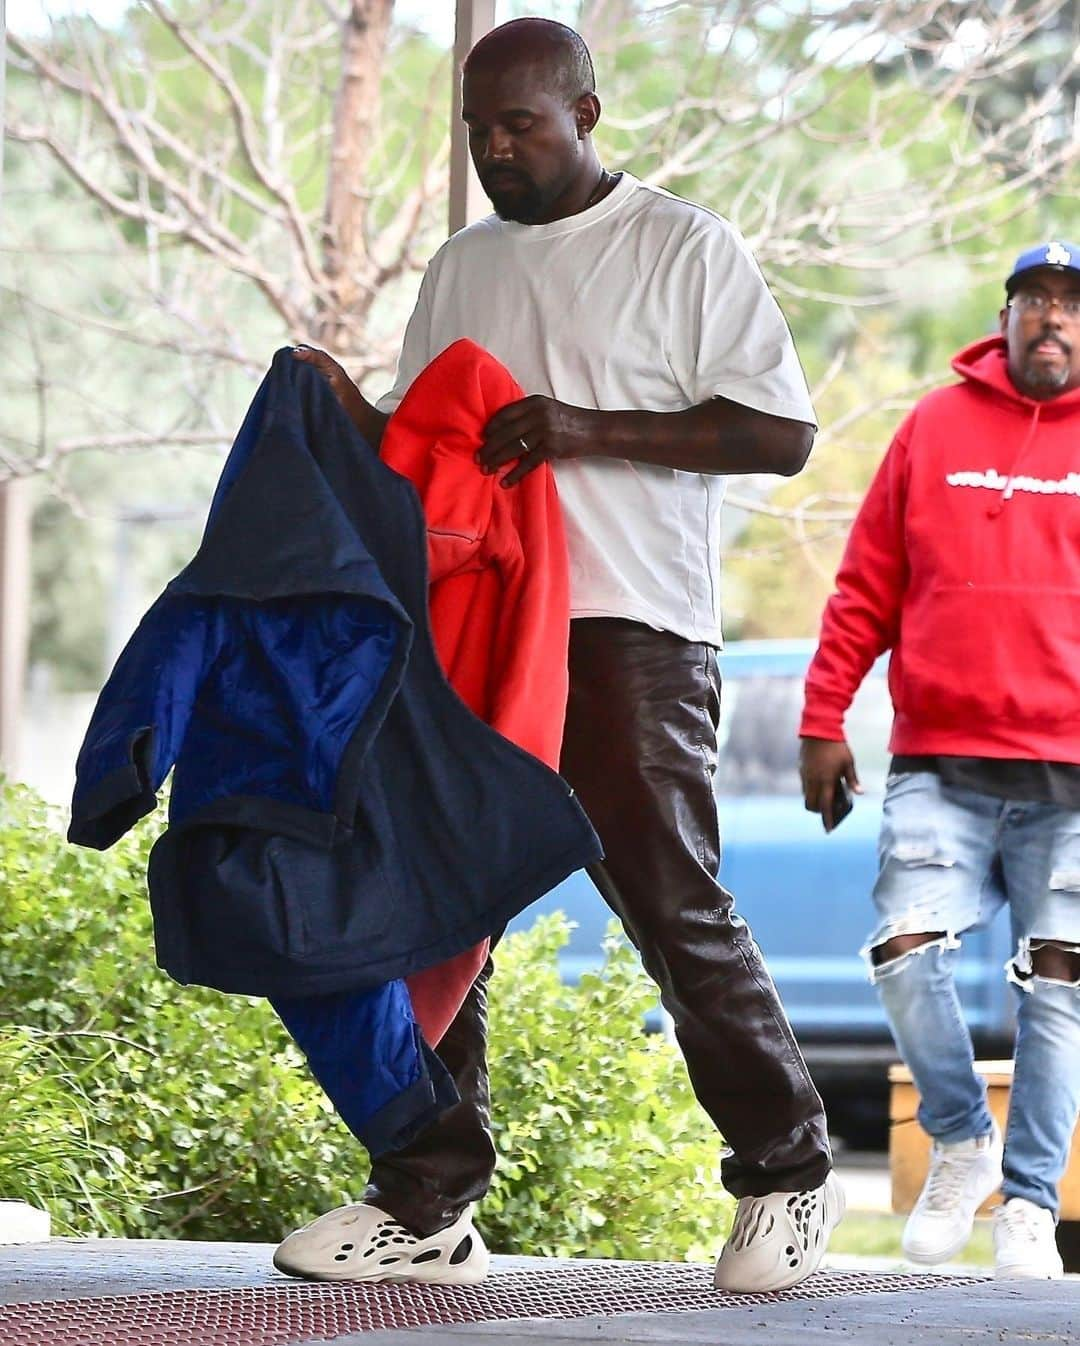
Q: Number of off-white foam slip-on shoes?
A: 2